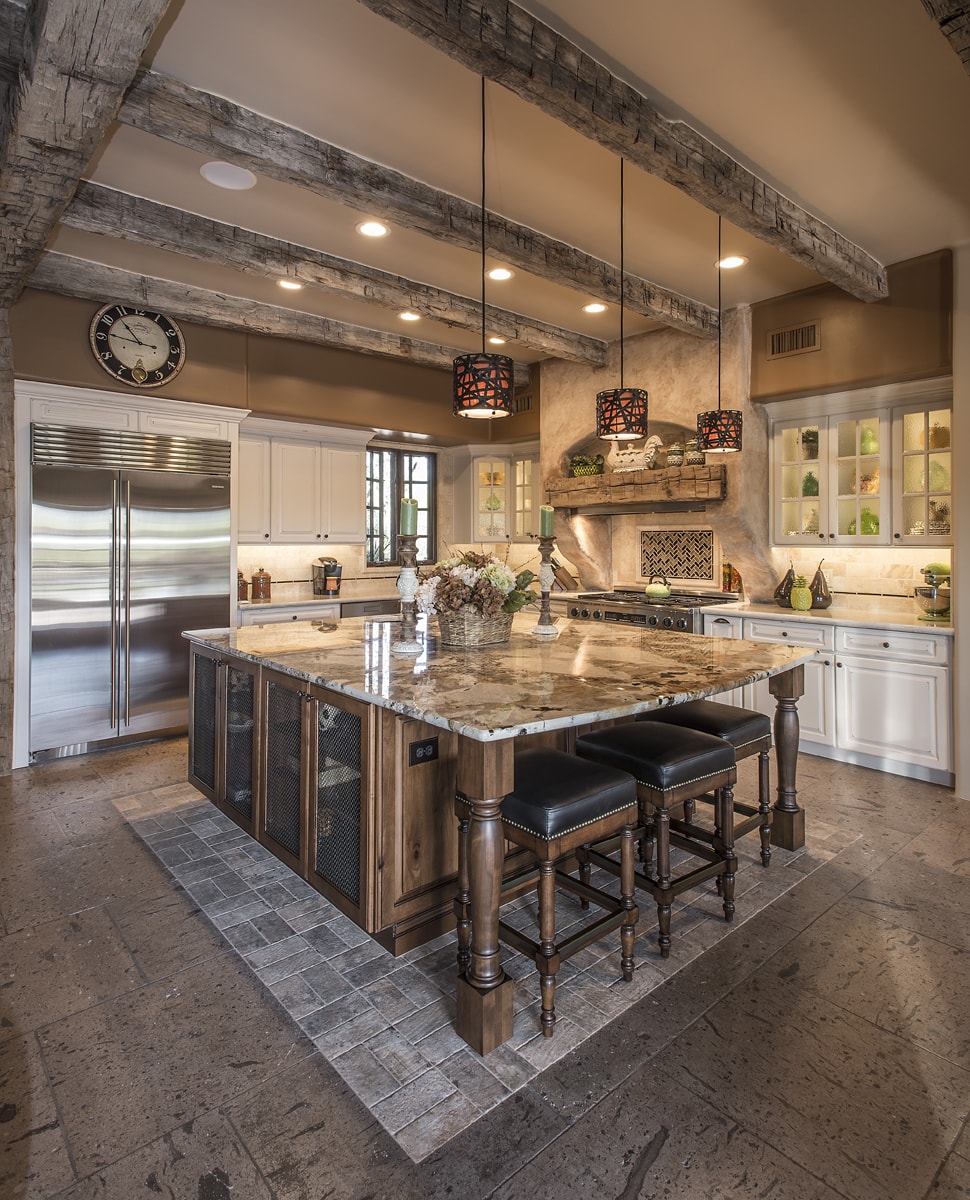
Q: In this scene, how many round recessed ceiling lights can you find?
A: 7